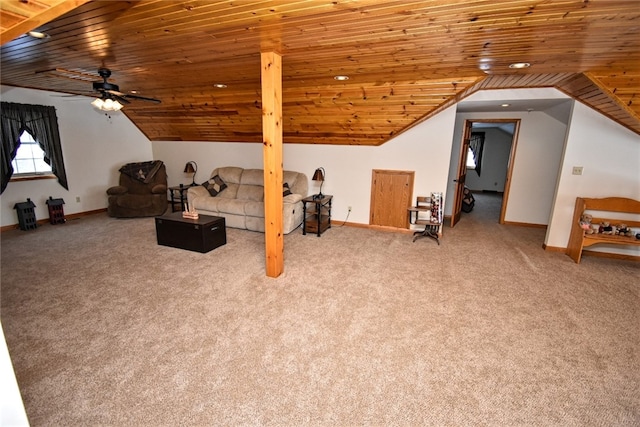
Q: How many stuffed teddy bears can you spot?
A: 3